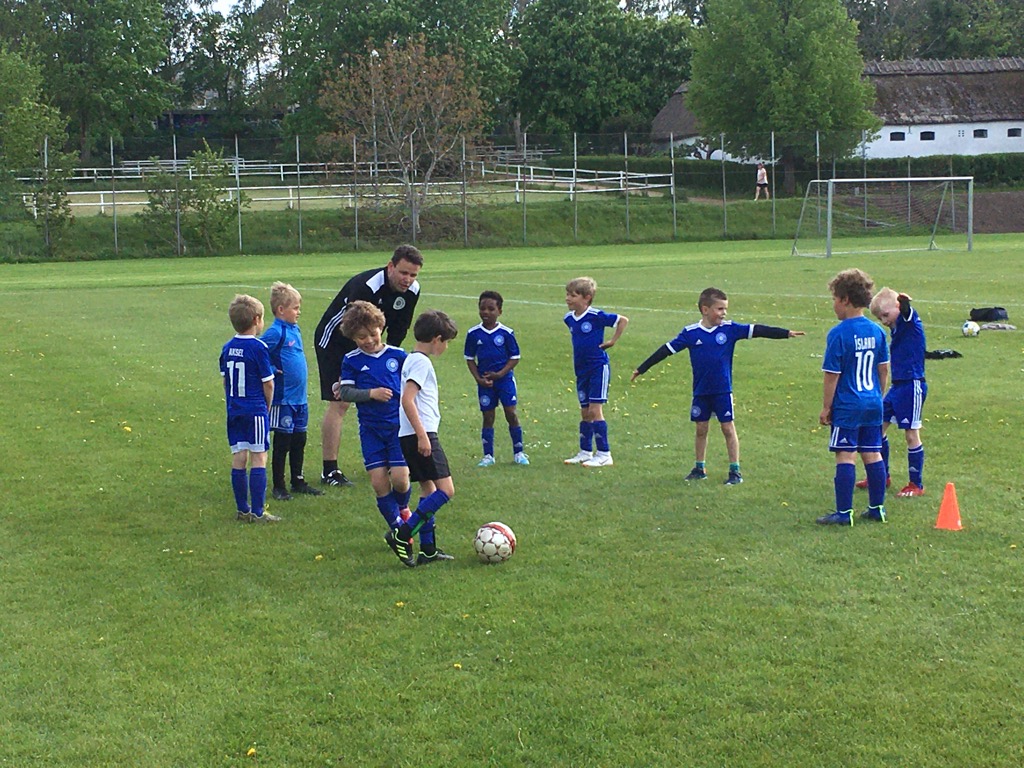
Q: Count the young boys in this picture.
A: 9